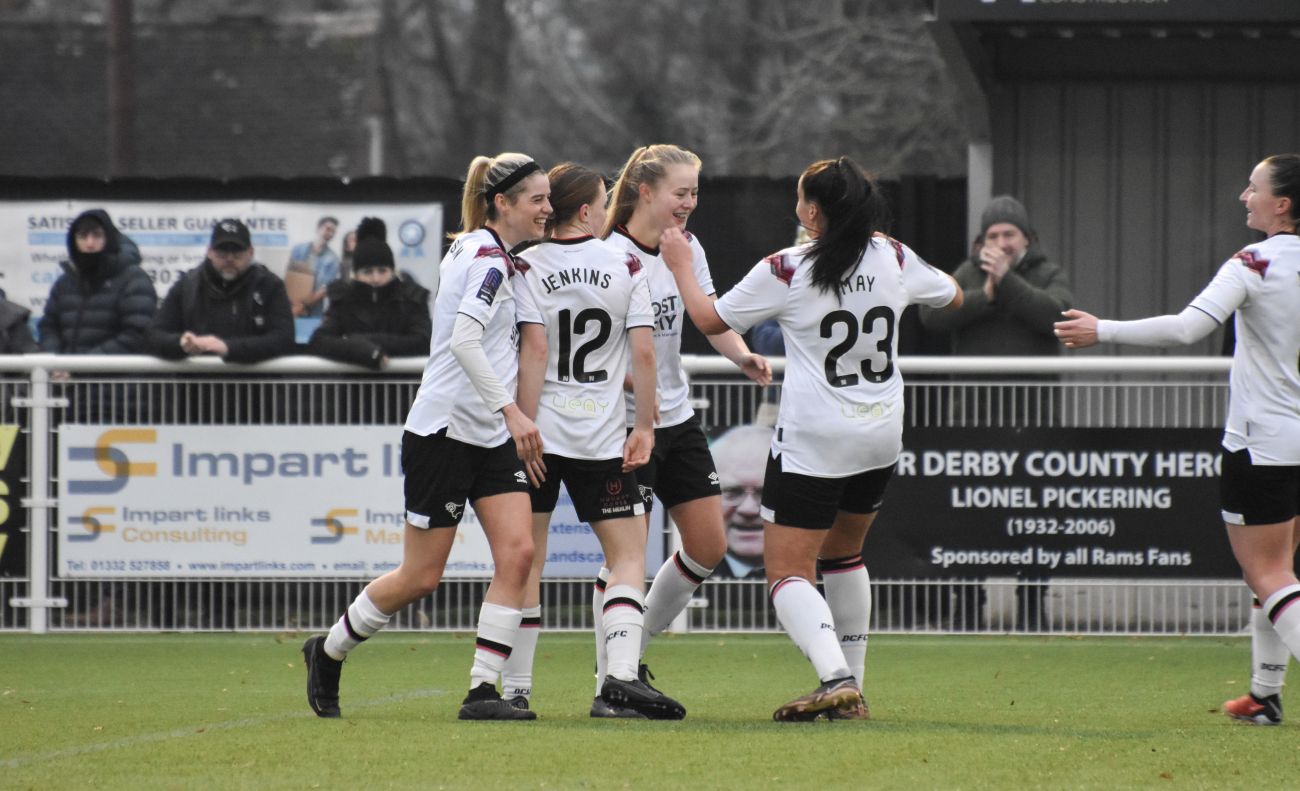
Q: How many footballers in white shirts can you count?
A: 5